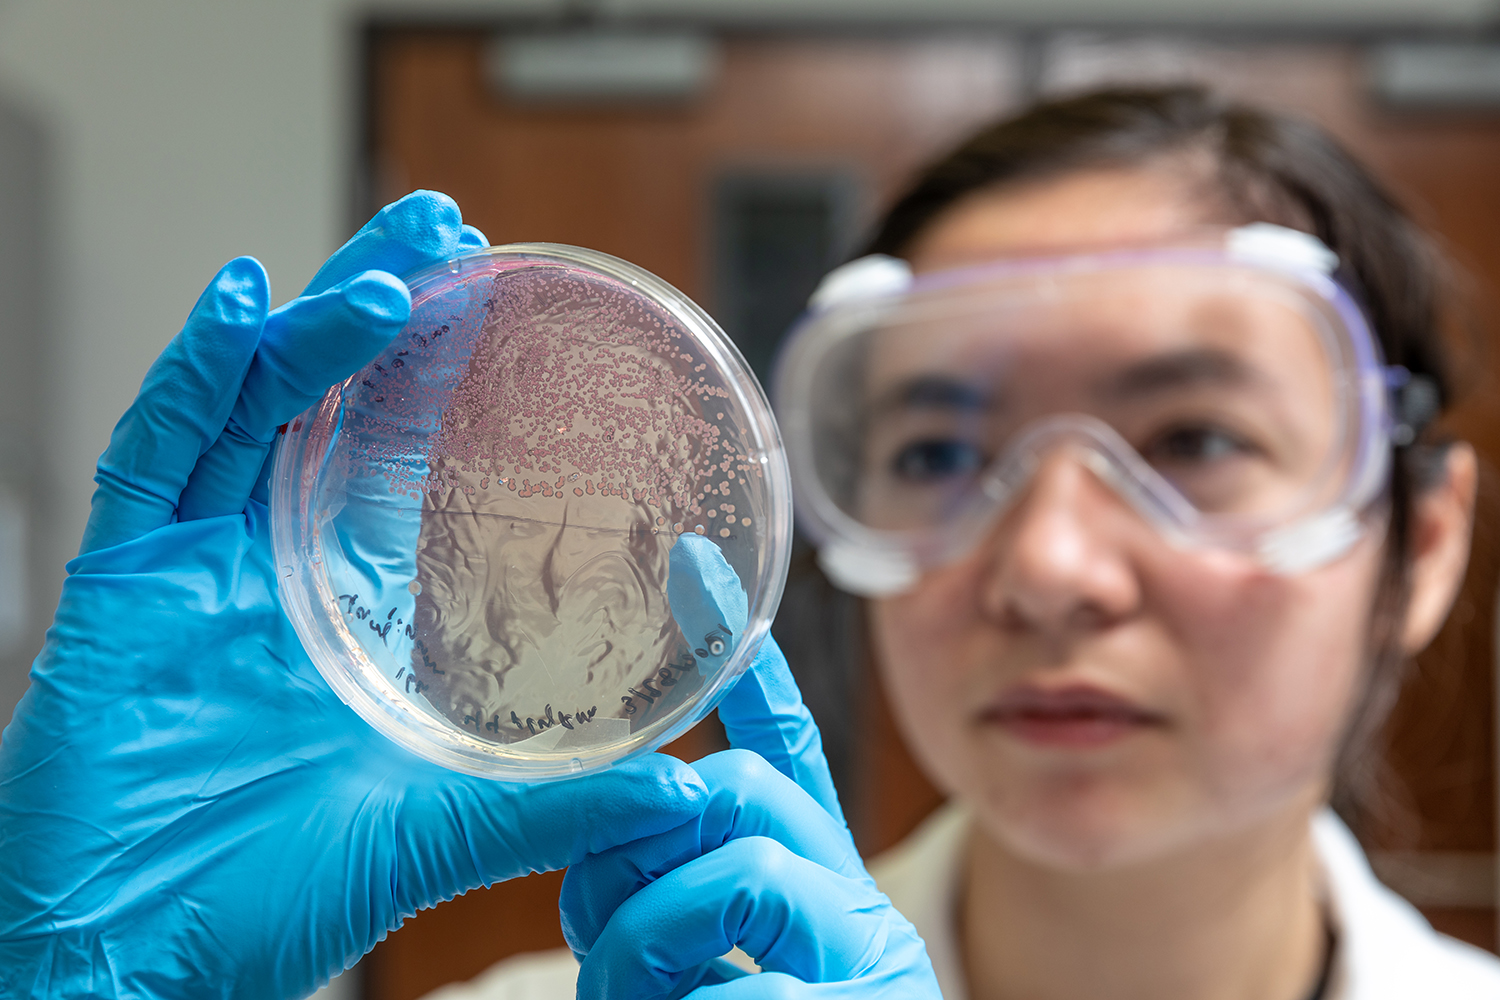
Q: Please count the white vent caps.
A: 4